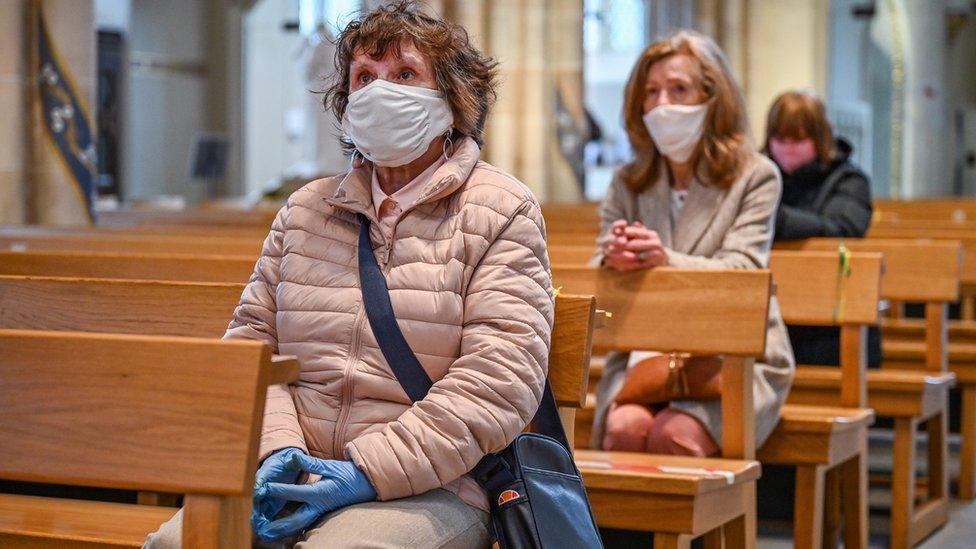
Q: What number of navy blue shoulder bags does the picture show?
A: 1